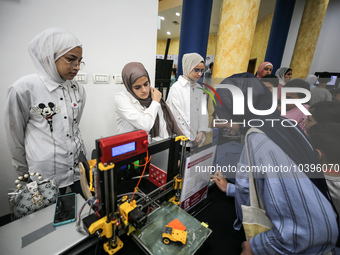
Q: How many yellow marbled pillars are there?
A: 2